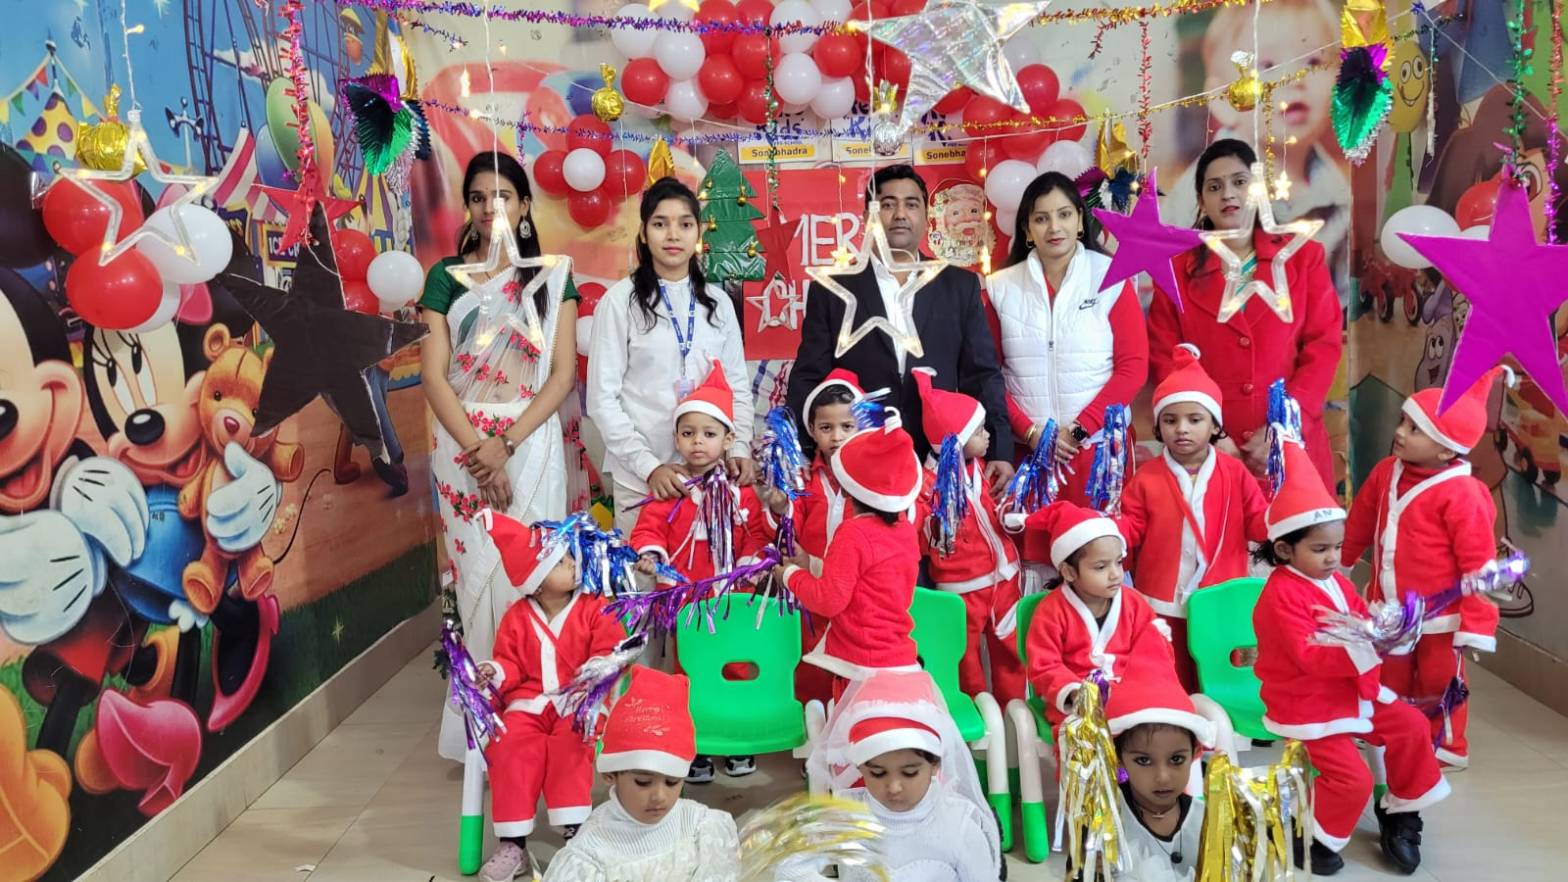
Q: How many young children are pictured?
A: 12